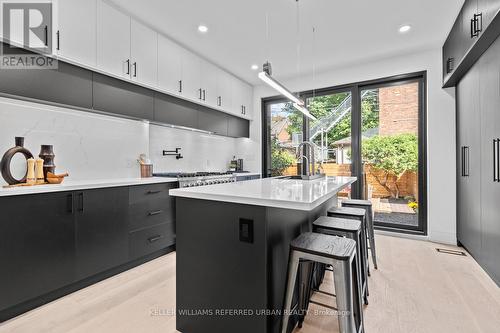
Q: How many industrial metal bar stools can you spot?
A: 4